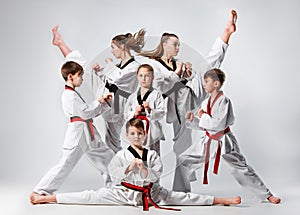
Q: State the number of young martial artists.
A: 6